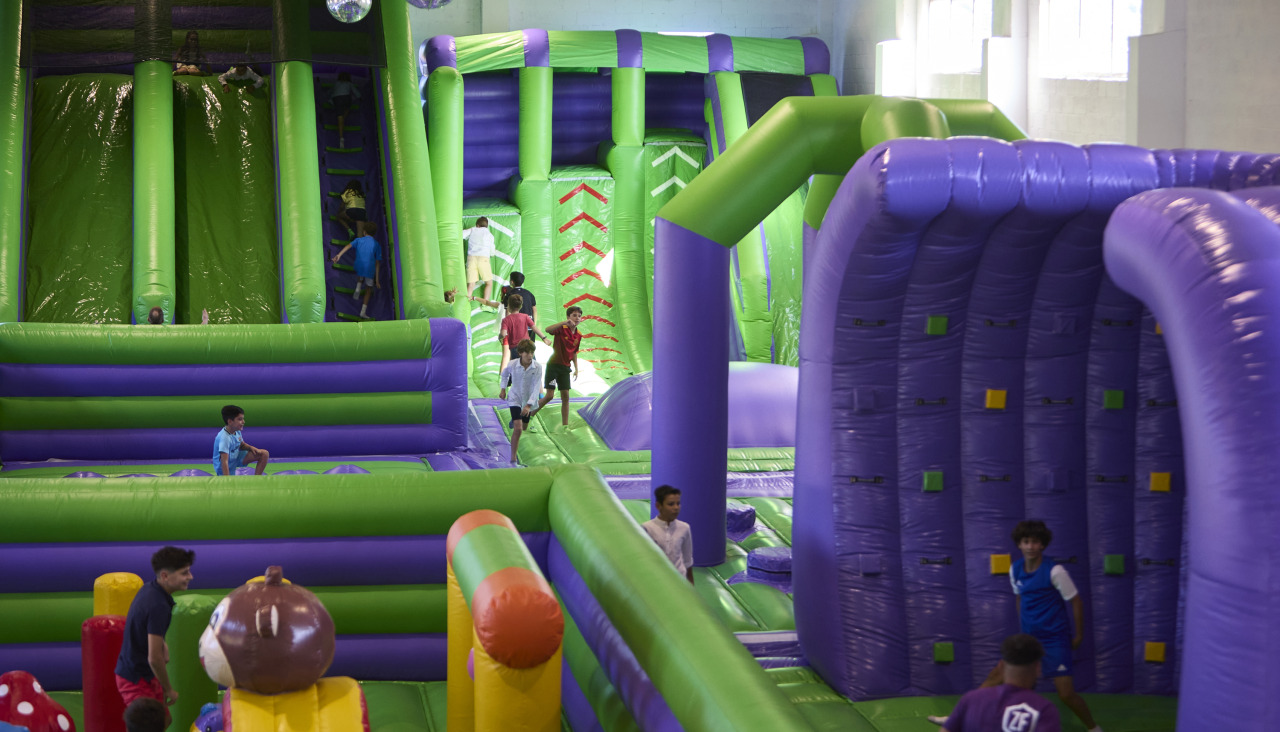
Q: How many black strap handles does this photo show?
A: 12